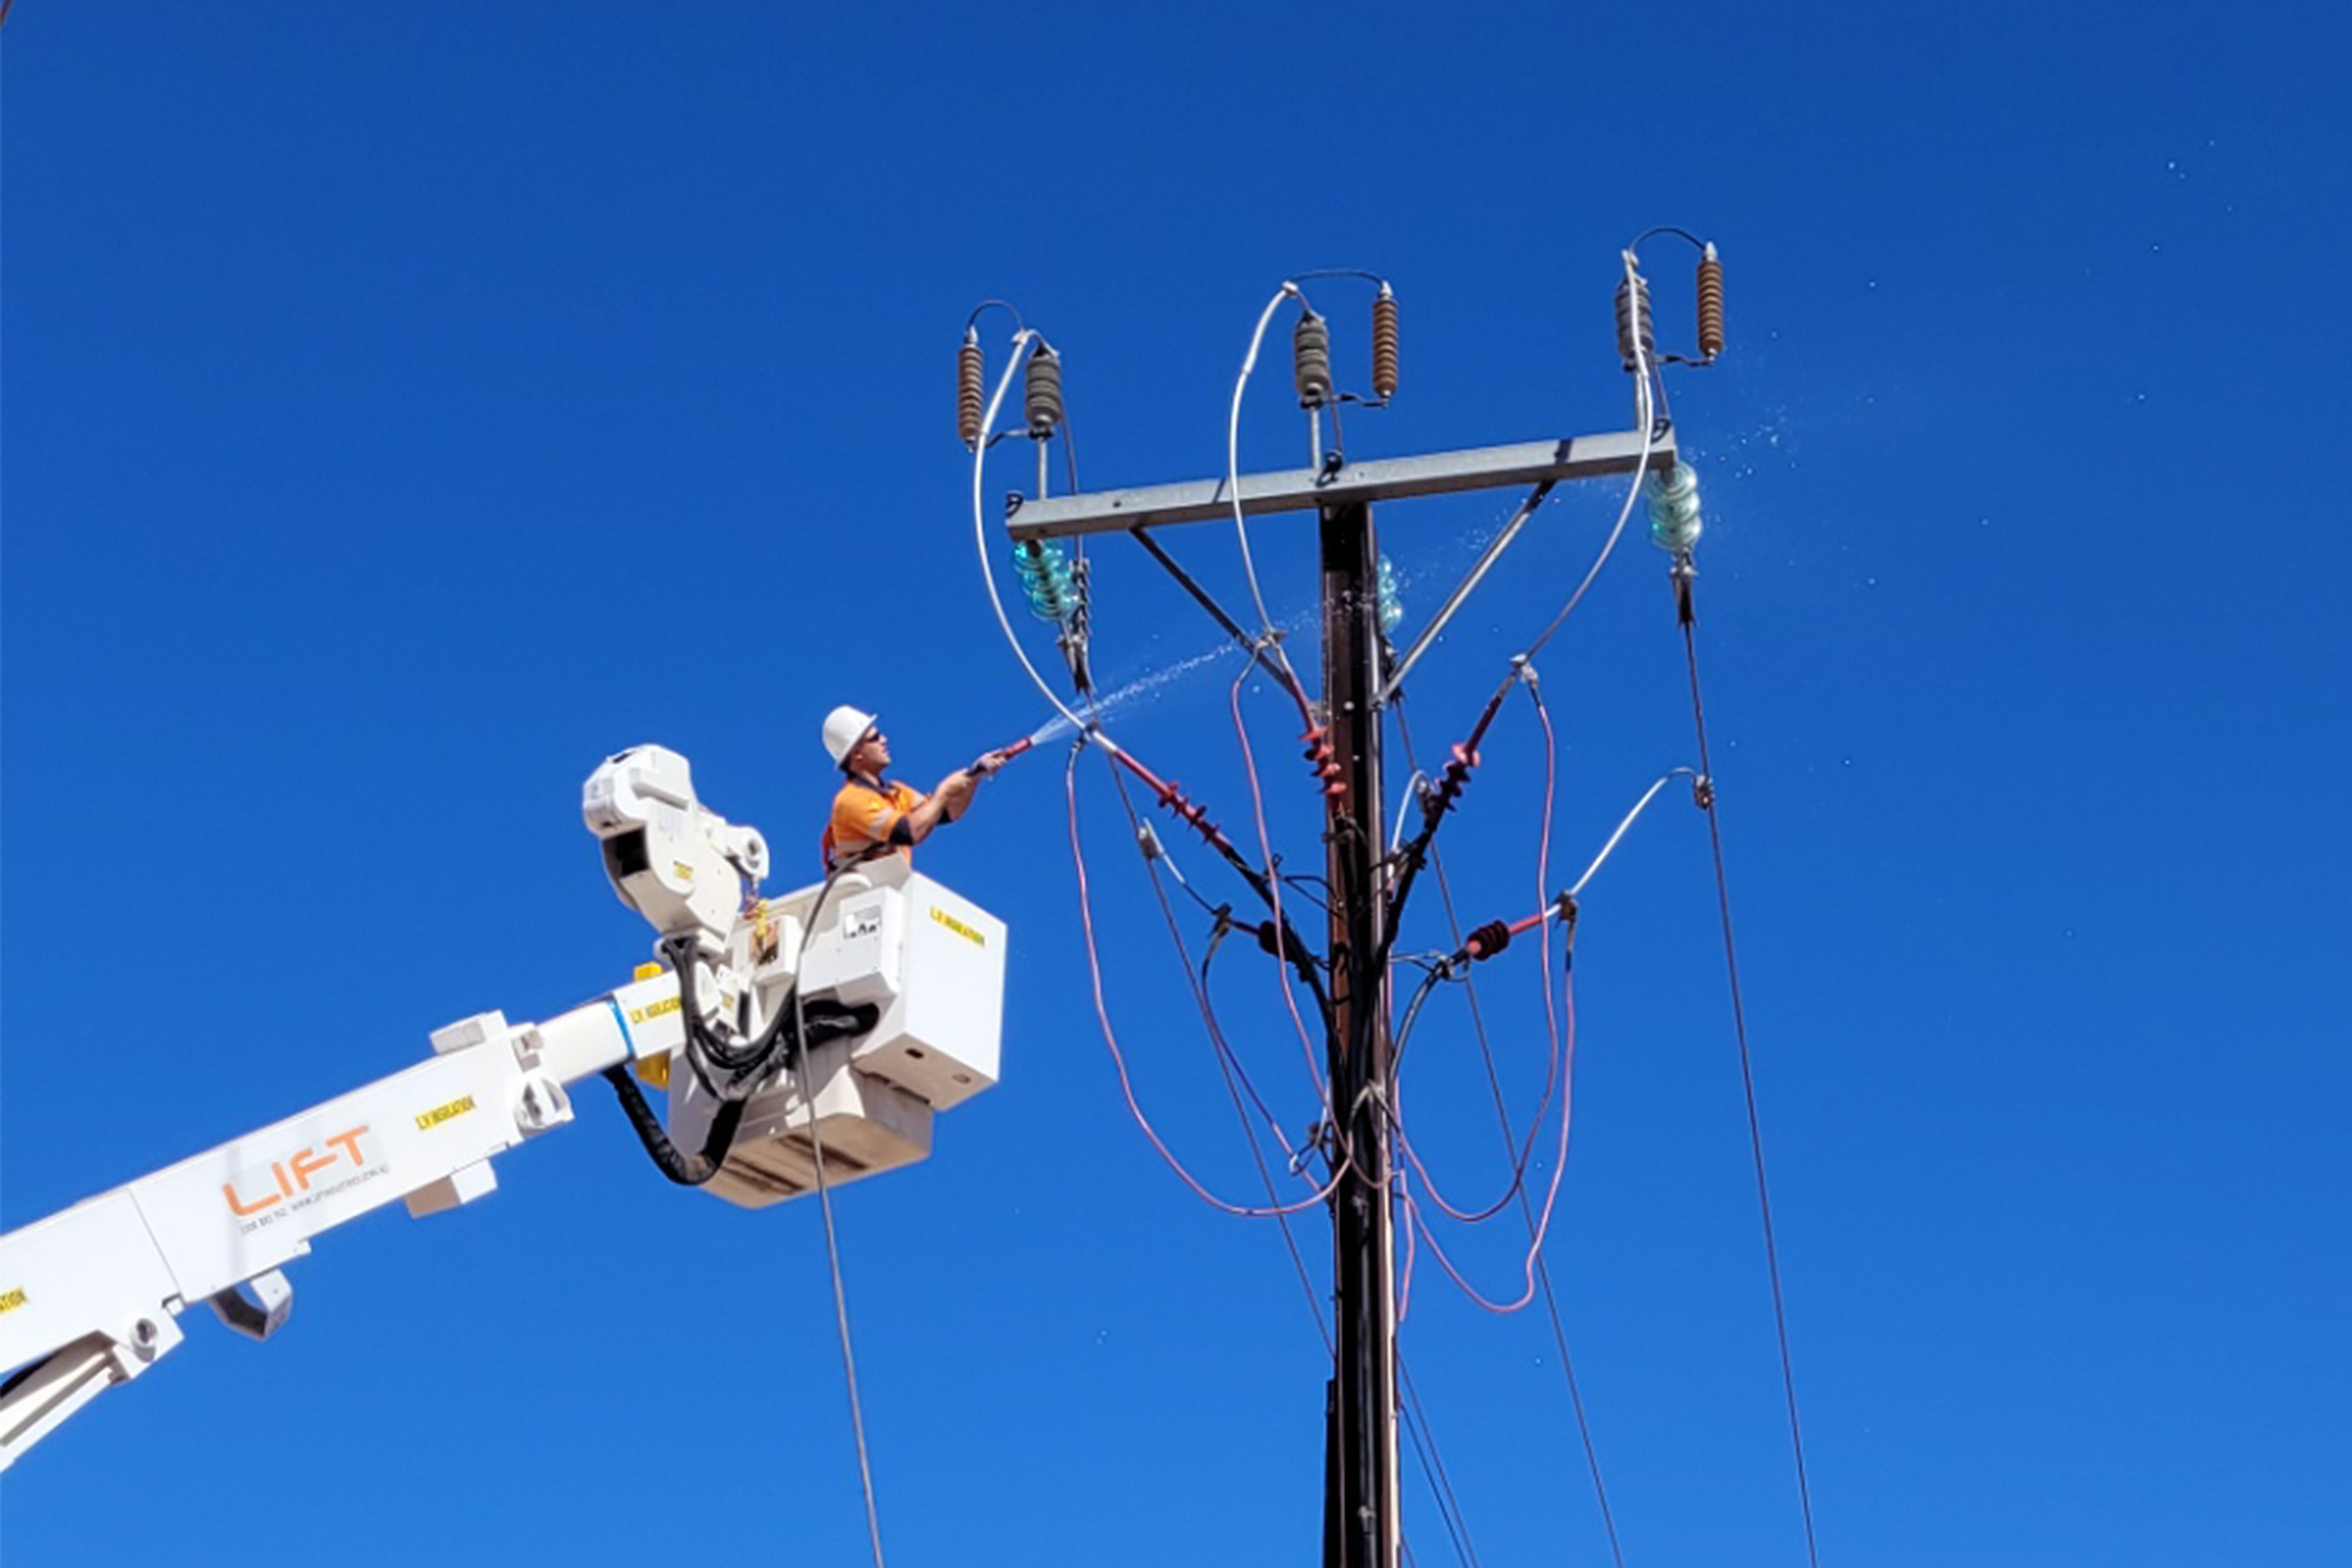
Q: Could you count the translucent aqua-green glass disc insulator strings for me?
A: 3